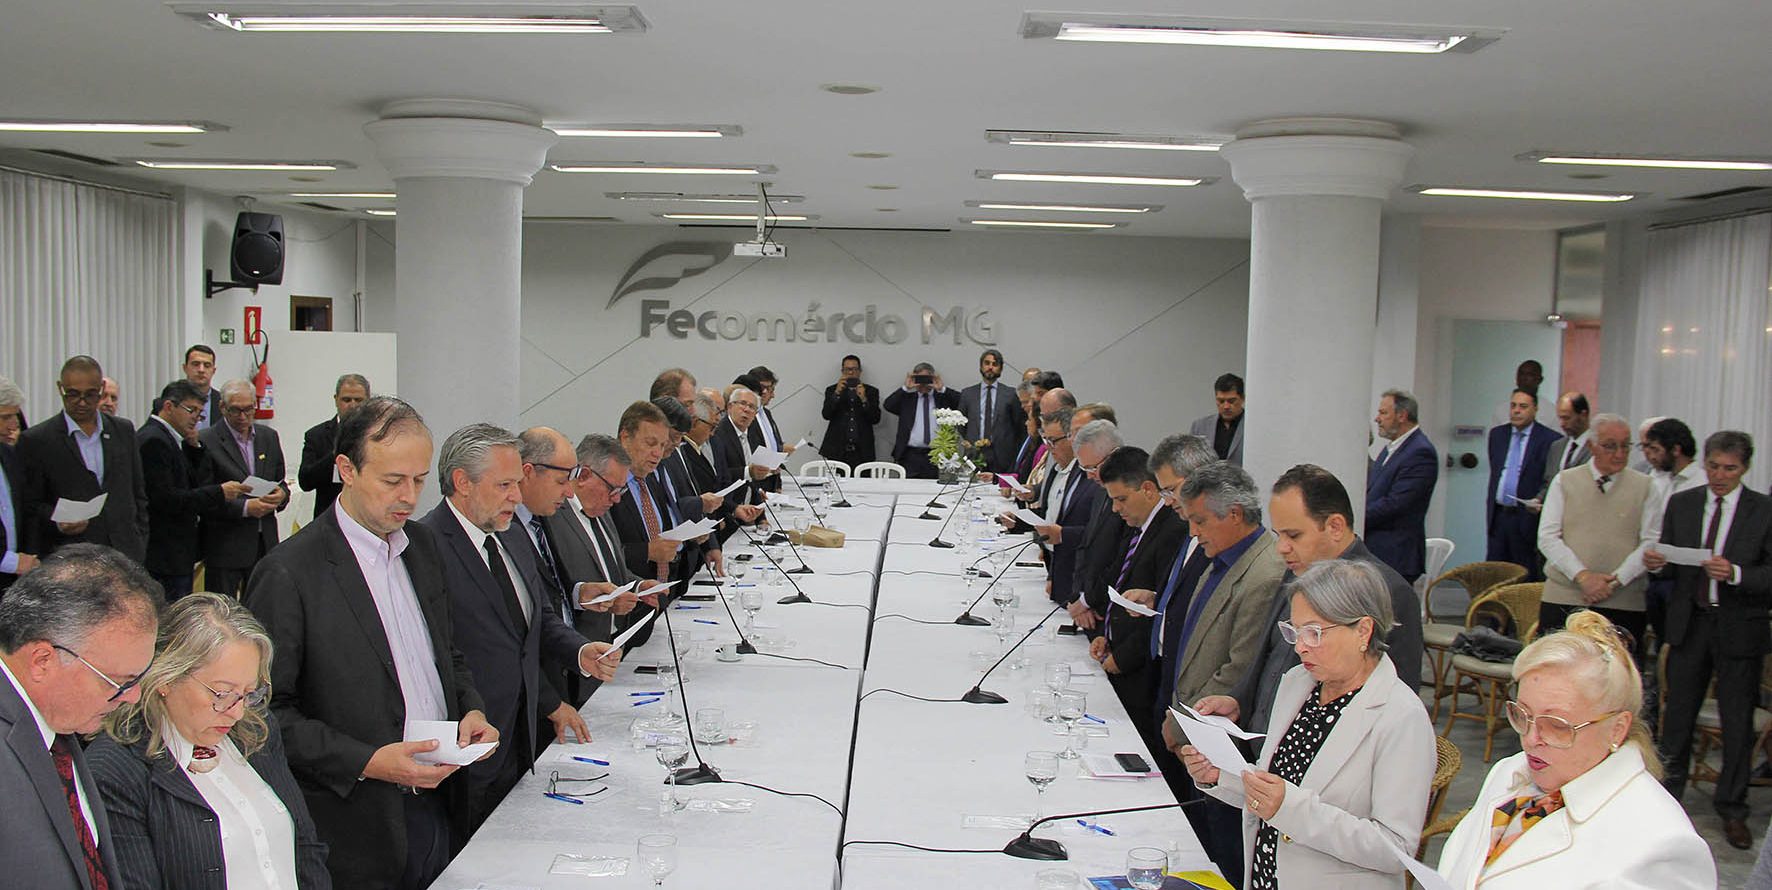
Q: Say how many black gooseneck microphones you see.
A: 13